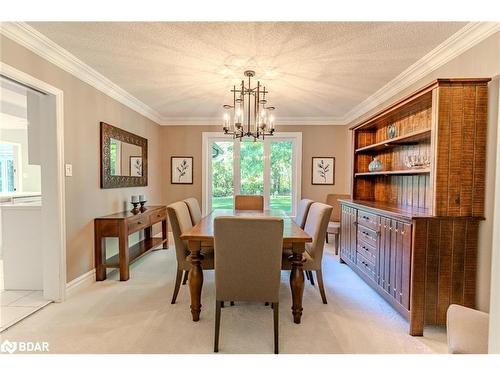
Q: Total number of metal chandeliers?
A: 1